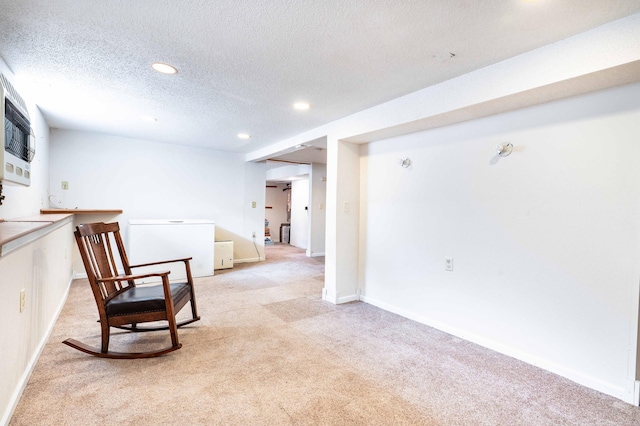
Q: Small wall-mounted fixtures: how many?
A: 2